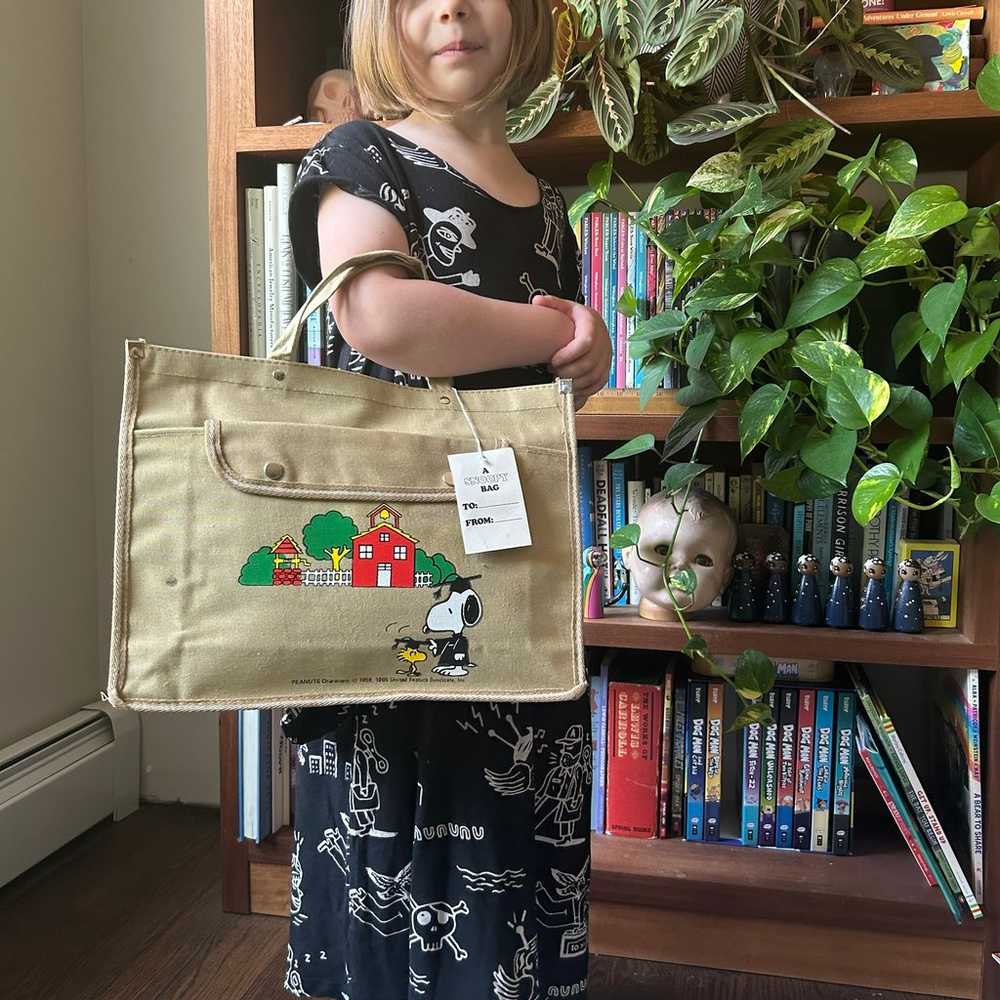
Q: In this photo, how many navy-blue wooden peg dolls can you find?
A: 6